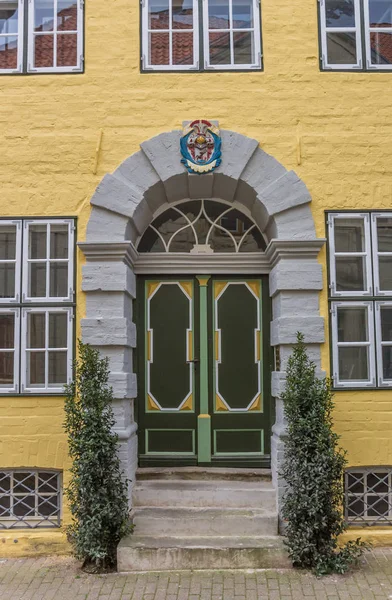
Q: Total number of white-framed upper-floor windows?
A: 3